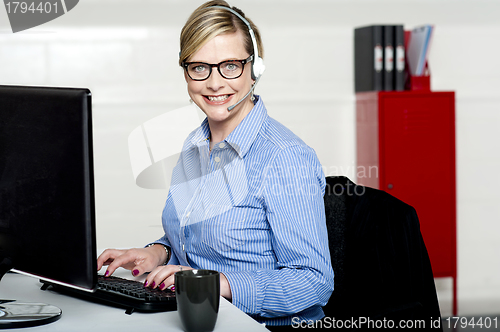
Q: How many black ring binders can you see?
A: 3